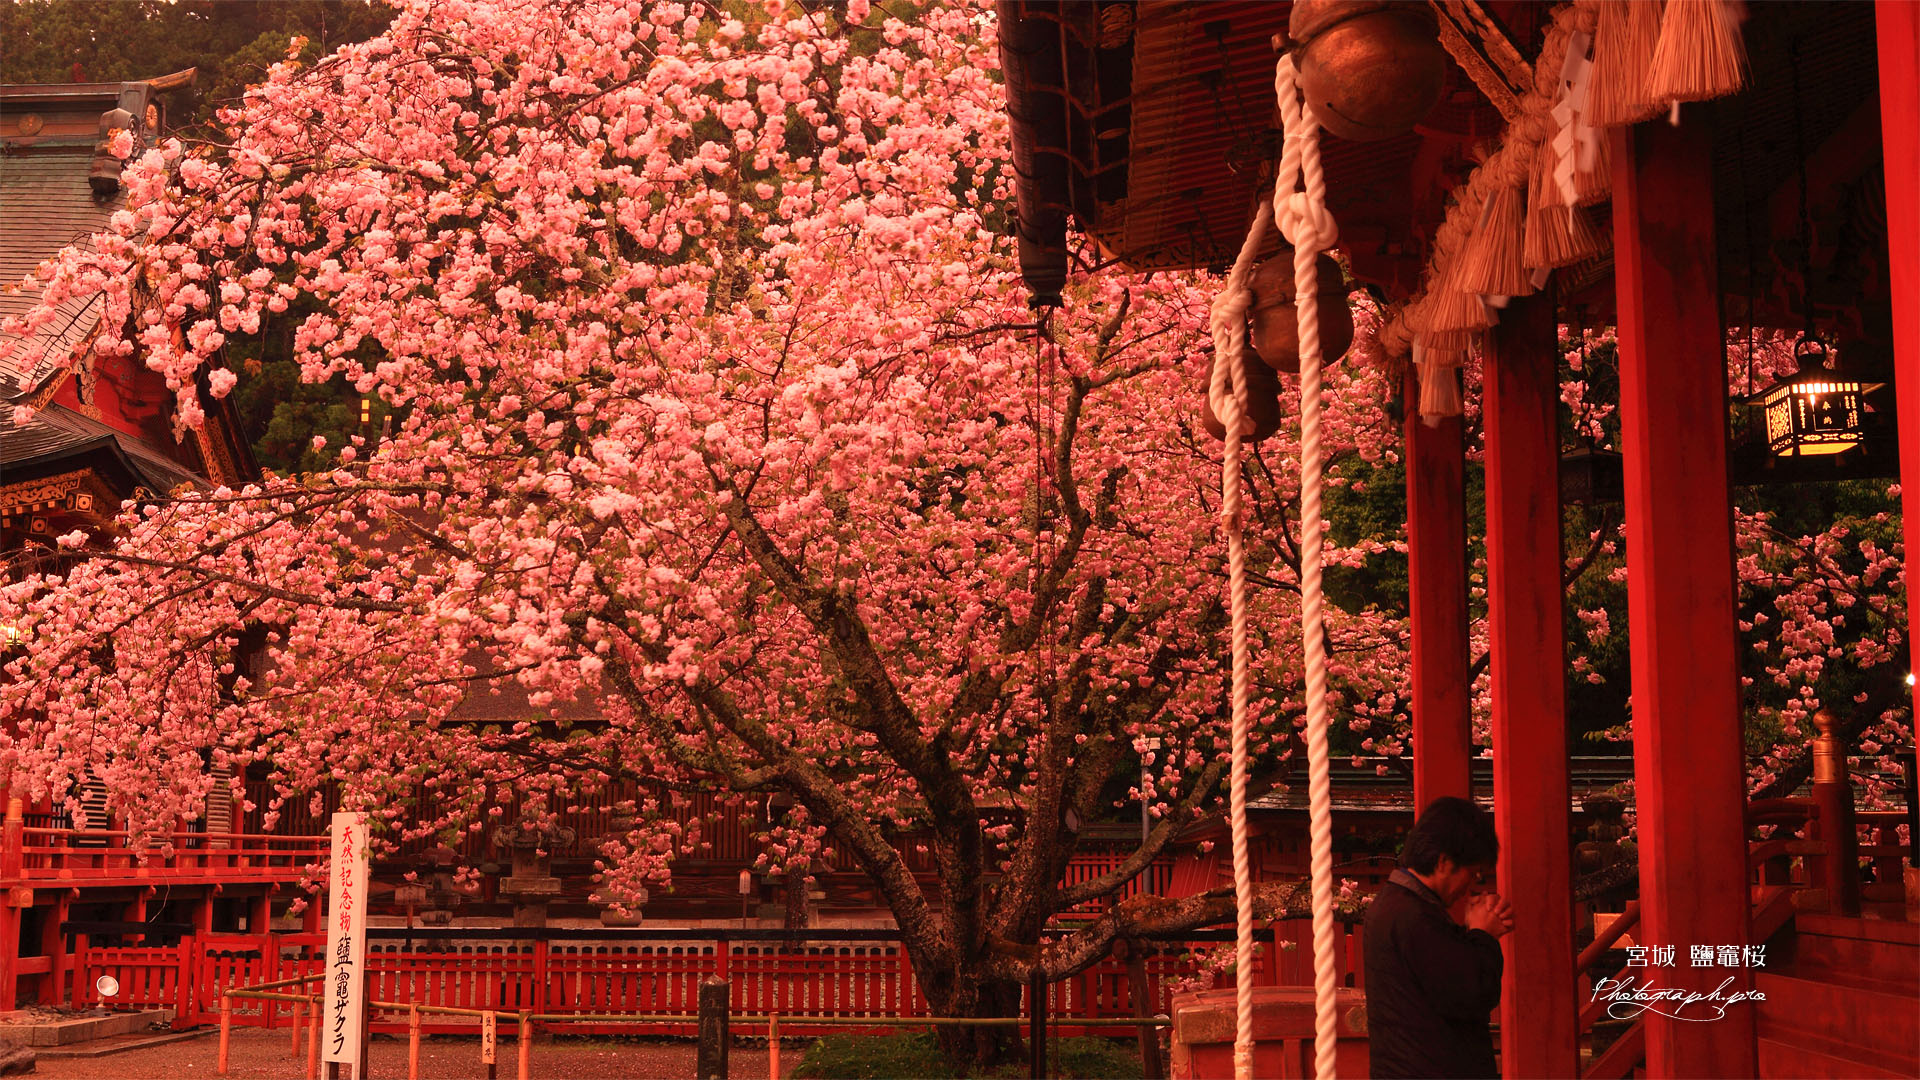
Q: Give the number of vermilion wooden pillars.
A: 4